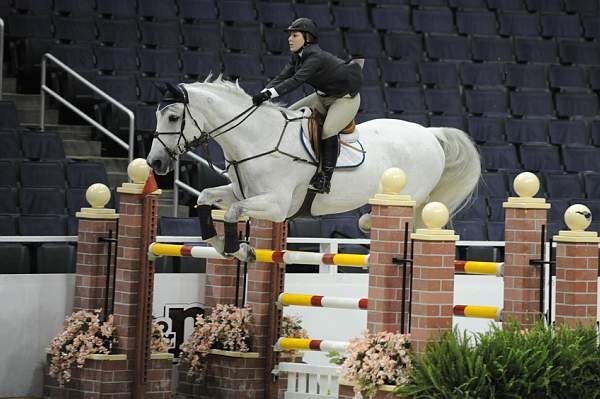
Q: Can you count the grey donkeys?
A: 0